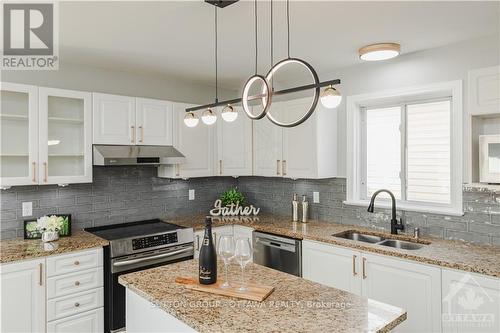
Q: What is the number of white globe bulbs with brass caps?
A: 4